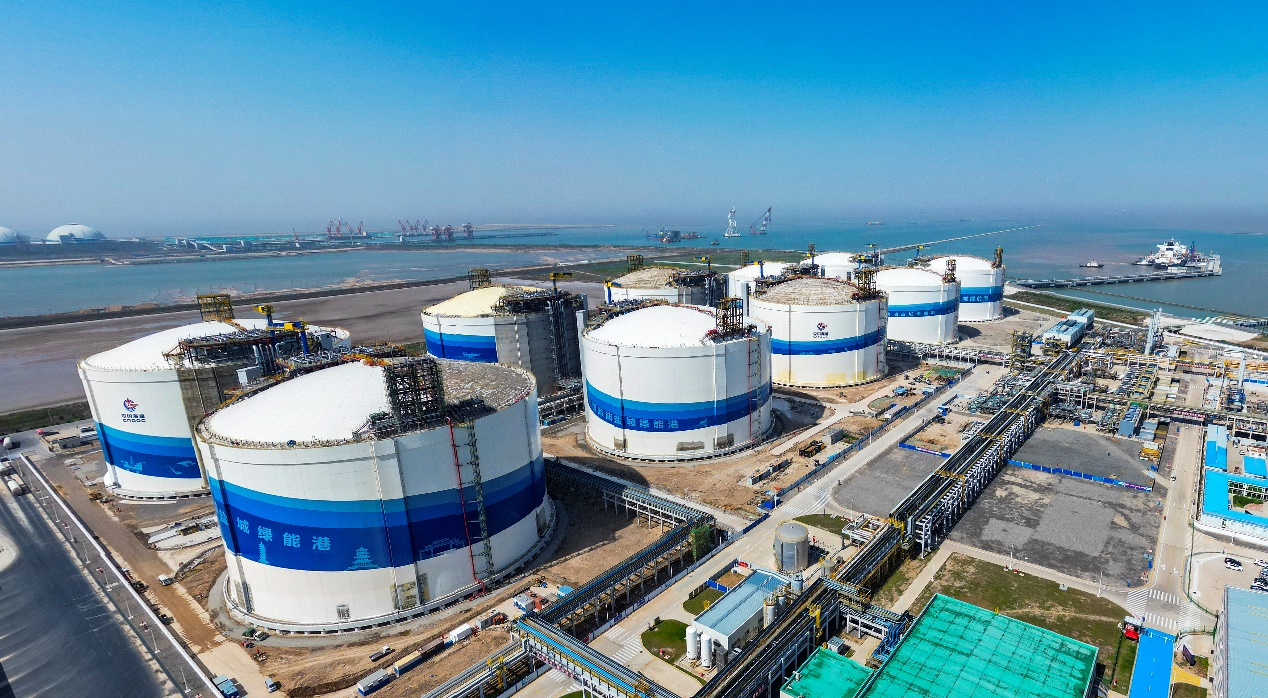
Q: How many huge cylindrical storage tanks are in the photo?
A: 10